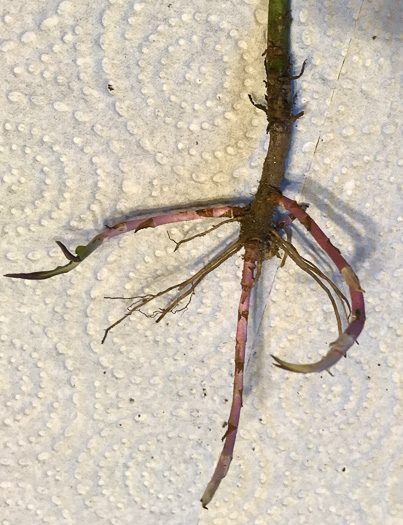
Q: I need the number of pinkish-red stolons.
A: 3